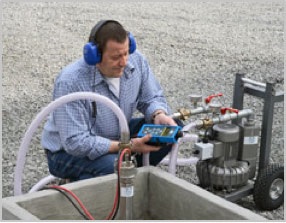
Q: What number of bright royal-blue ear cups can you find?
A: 2